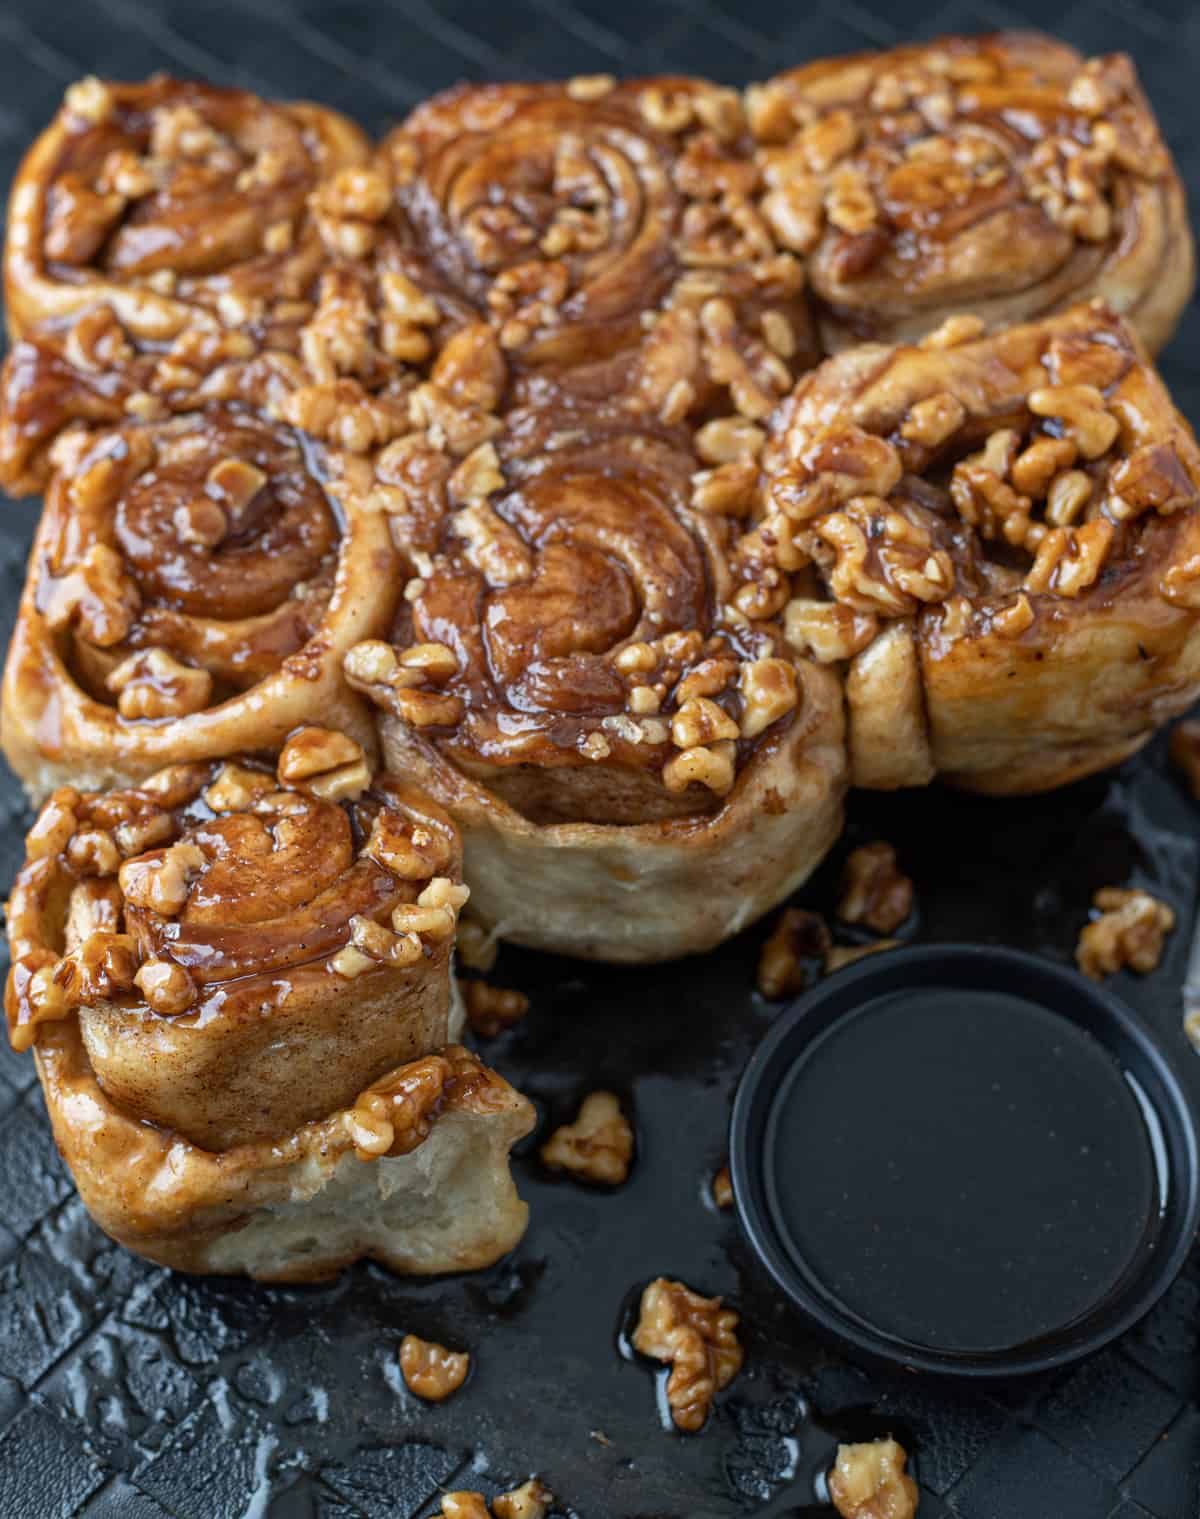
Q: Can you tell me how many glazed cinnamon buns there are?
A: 7